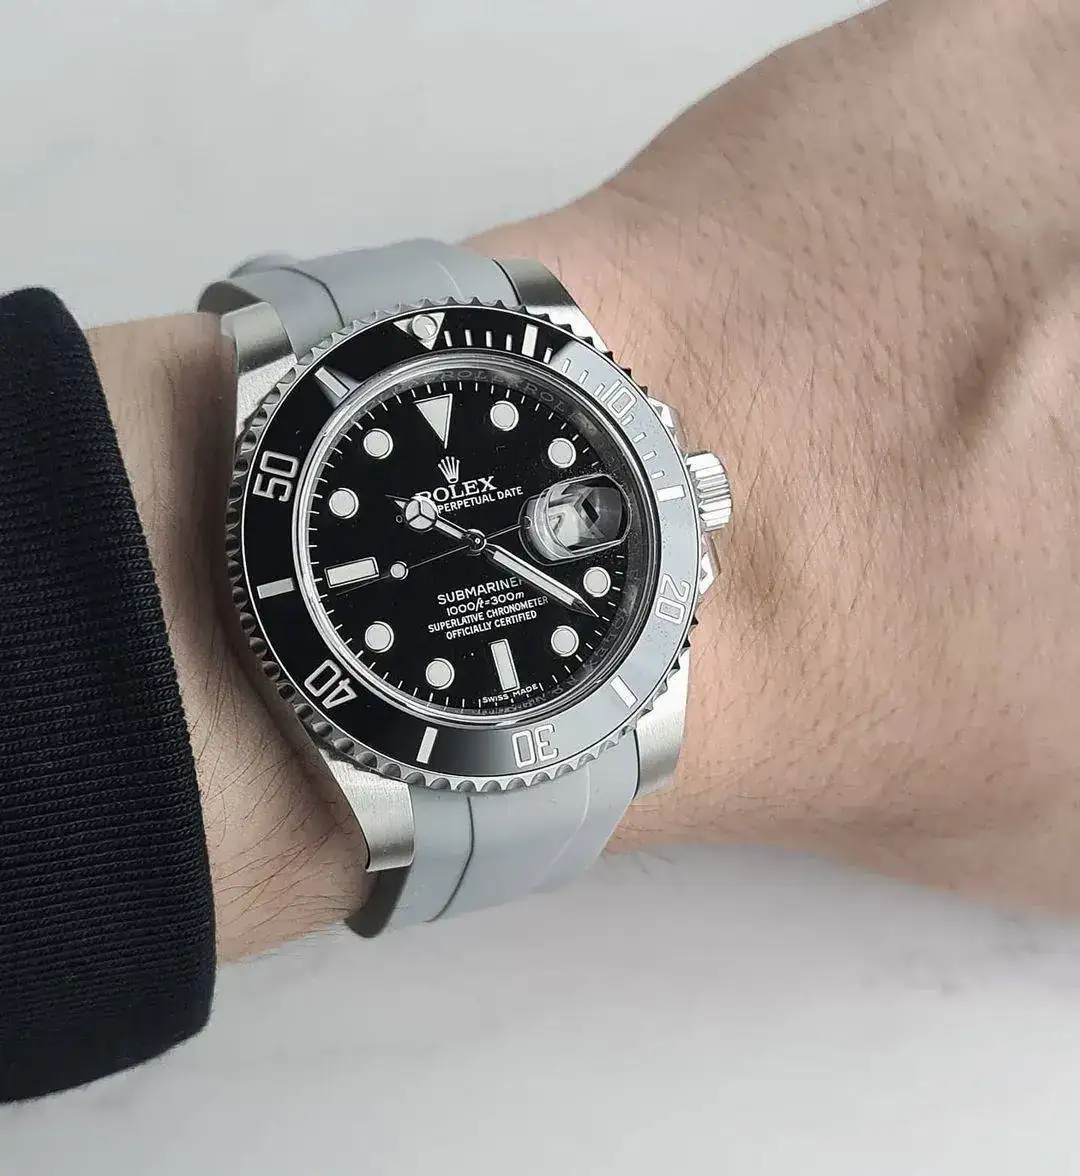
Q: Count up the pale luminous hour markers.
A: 11